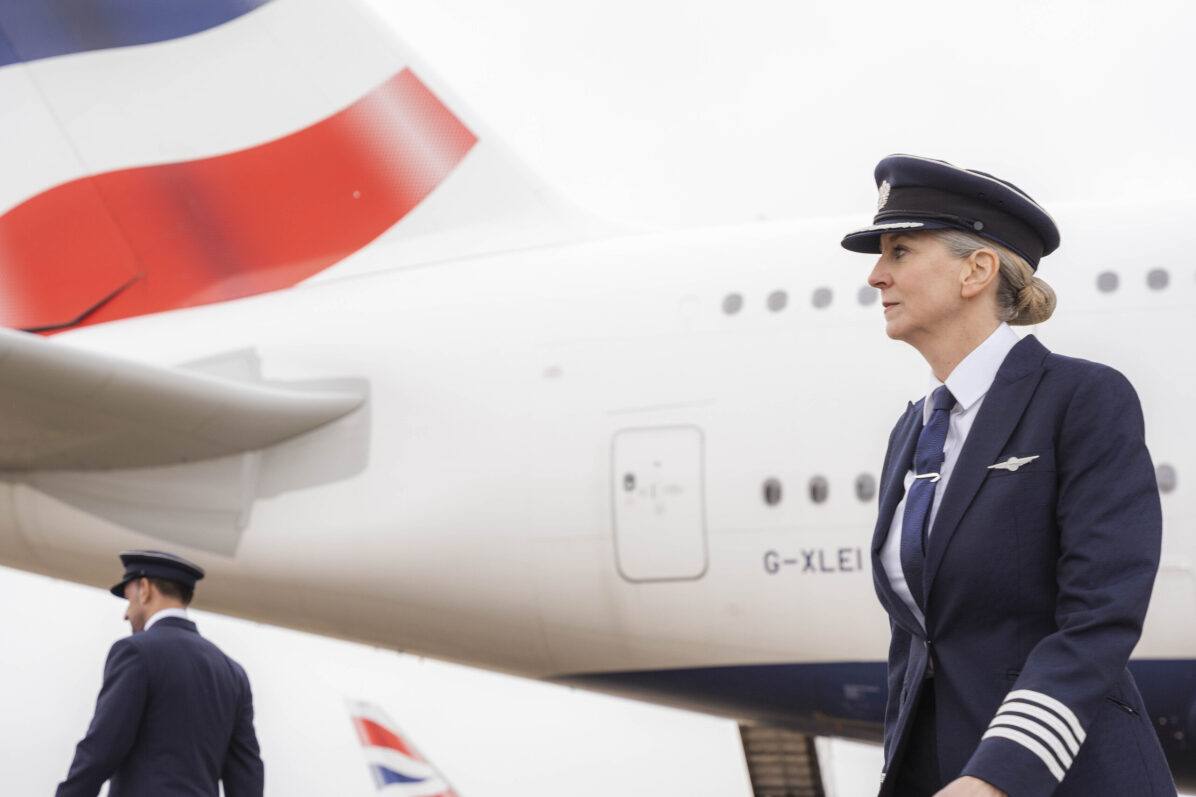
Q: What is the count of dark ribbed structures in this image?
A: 1